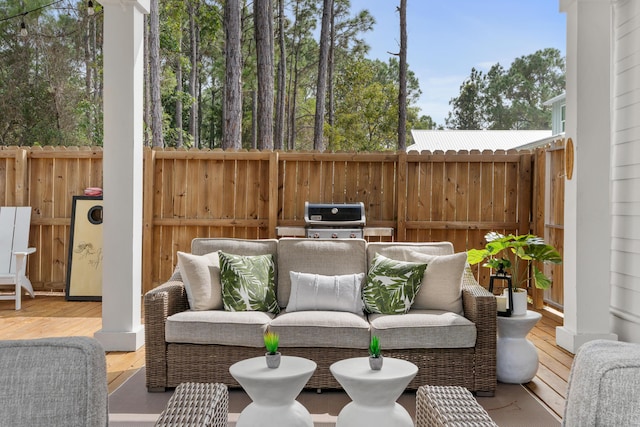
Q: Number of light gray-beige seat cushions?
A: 3